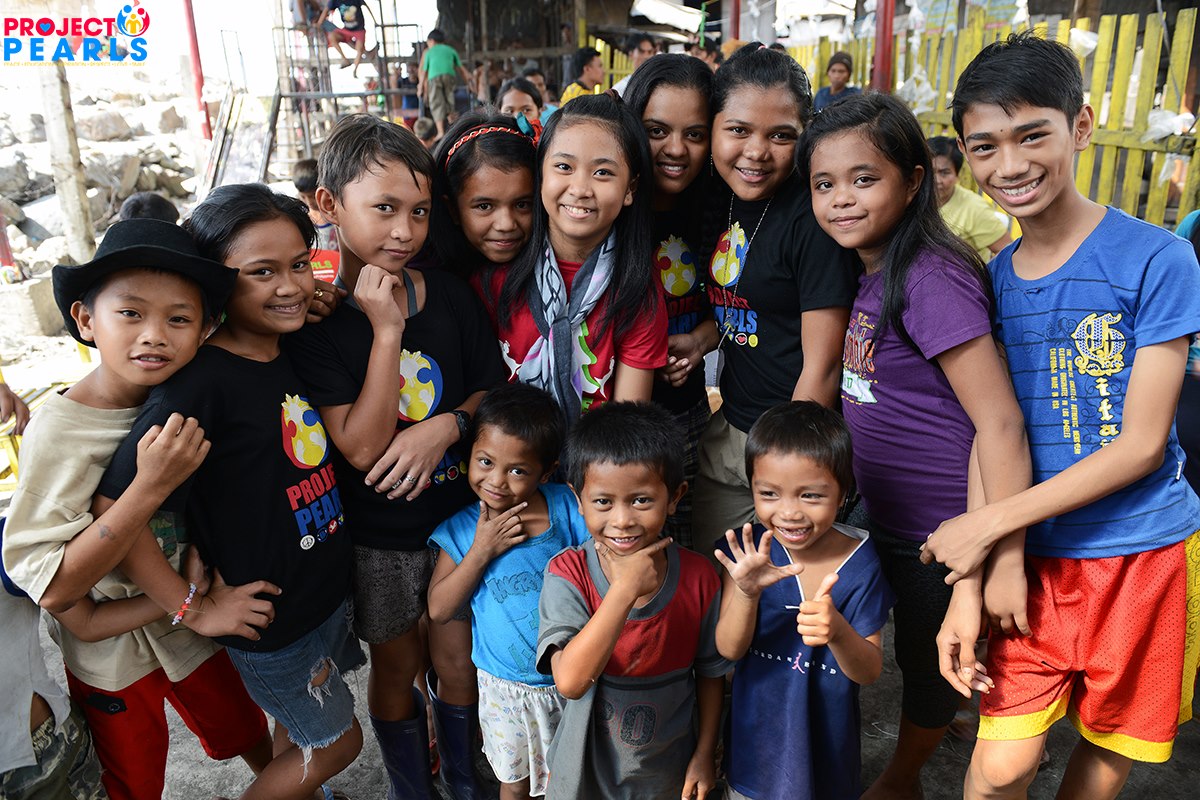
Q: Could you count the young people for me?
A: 12